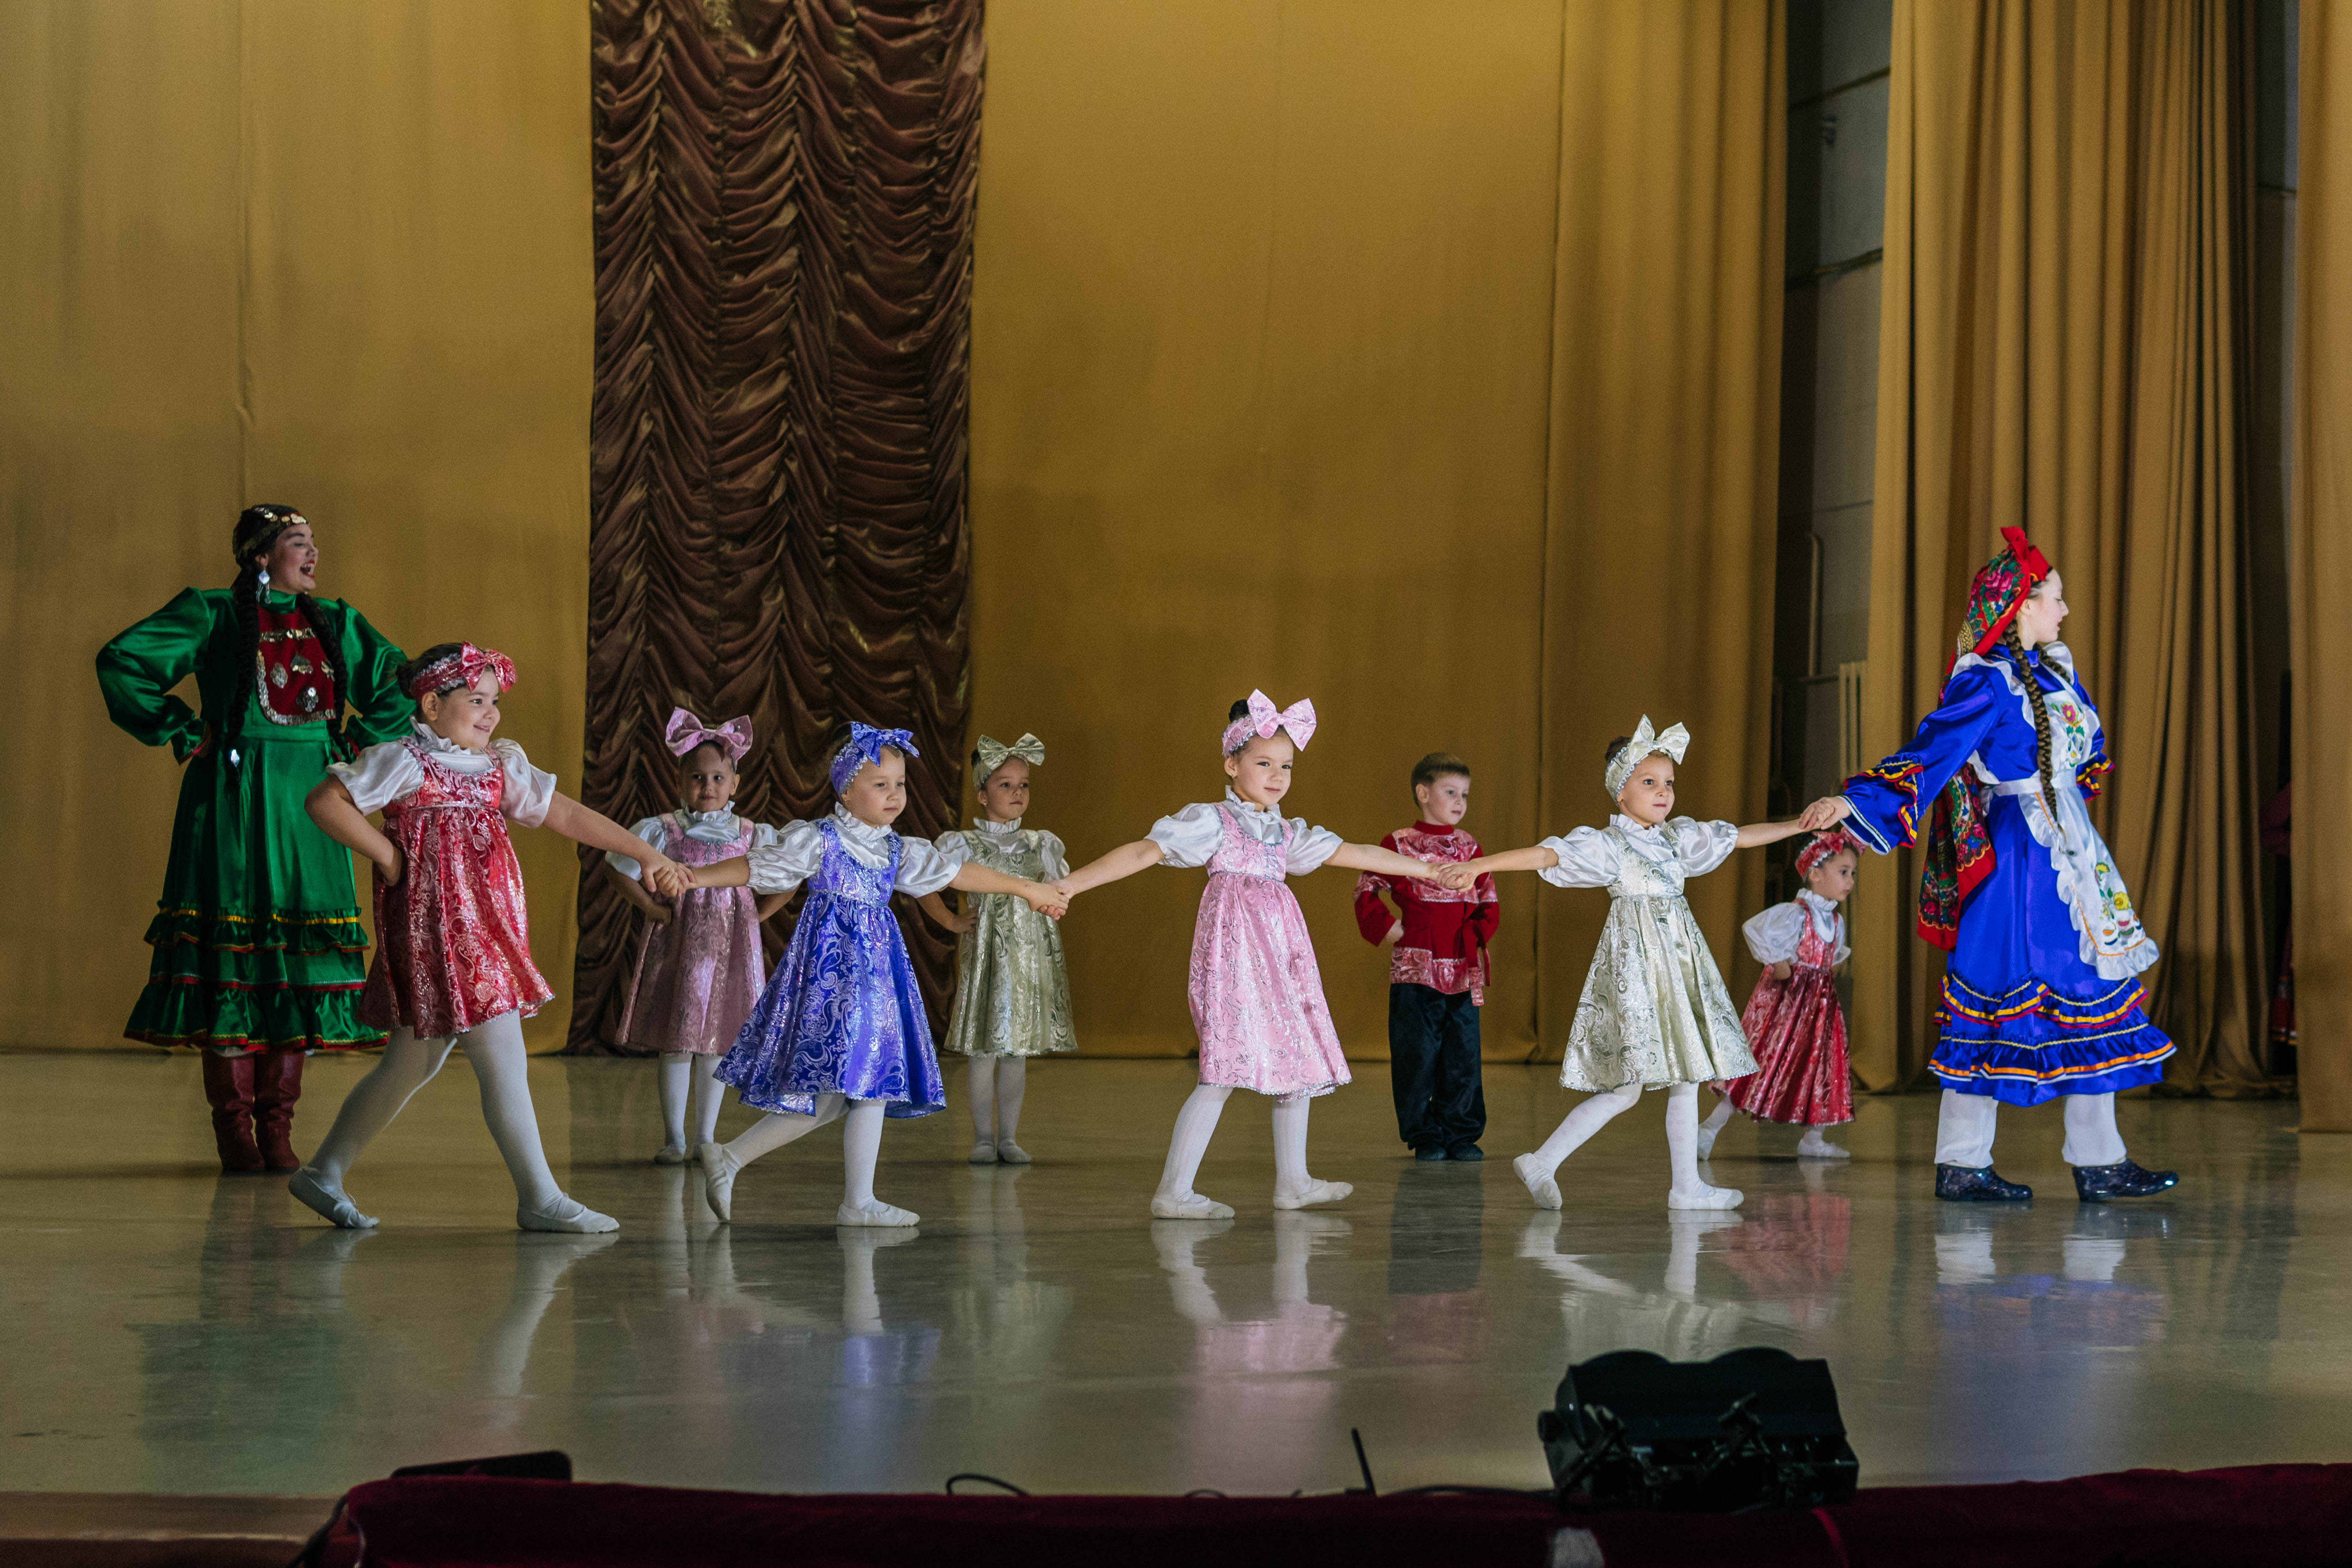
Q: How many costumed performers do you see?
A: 10